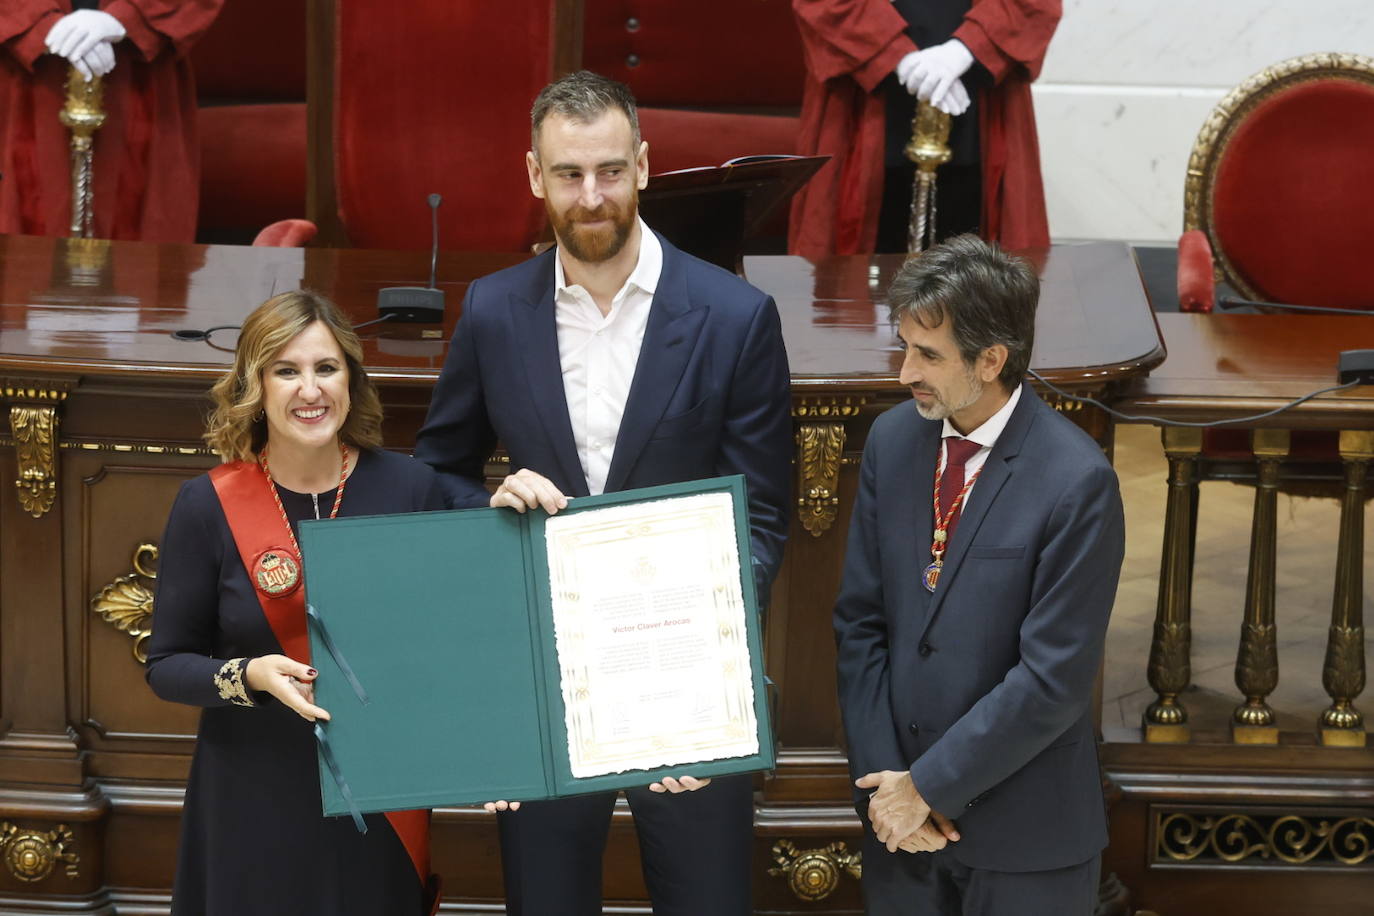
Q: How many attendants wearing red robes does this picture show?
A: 2